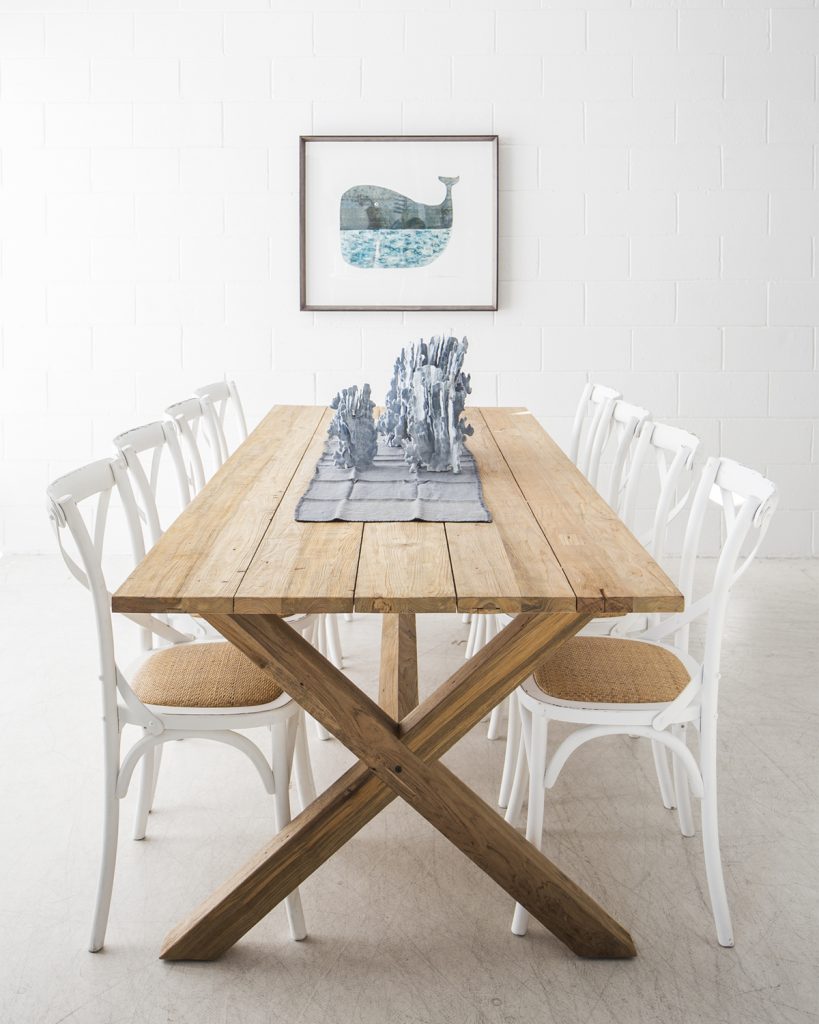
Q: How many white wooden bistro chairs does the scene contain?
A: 8